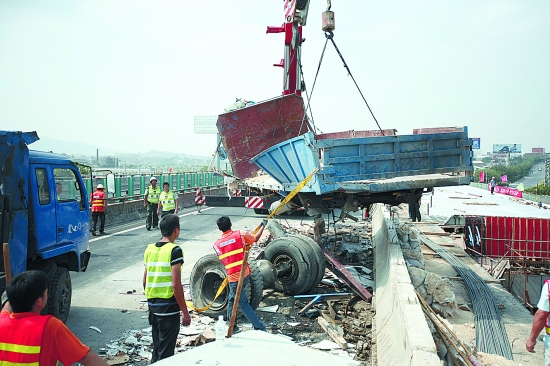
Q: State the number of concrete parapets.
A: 2